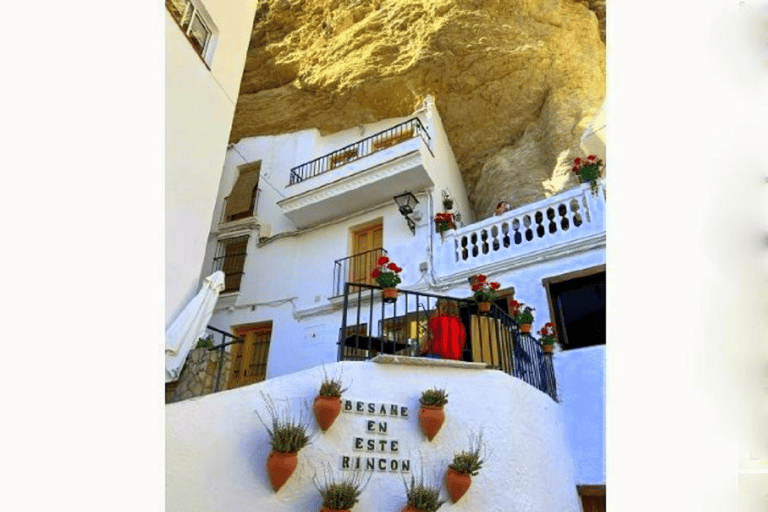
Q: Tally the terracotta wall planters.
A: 6